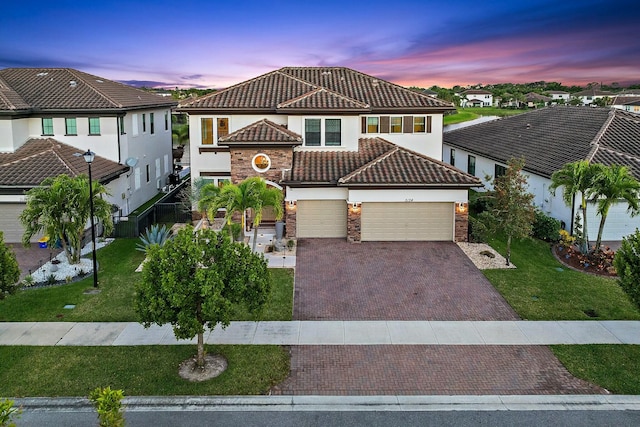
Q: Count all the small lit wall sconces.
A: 3